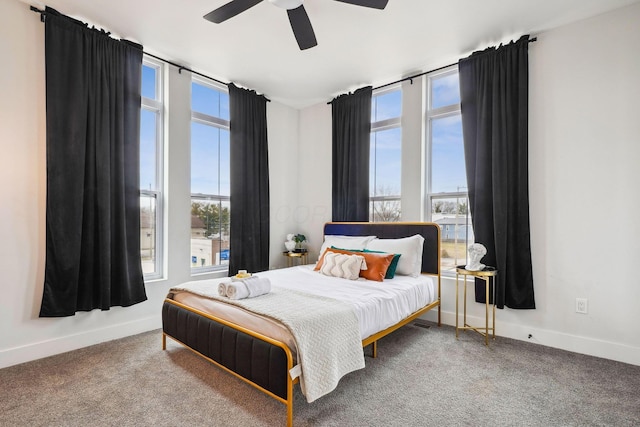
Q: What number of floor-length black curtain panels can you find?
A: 4